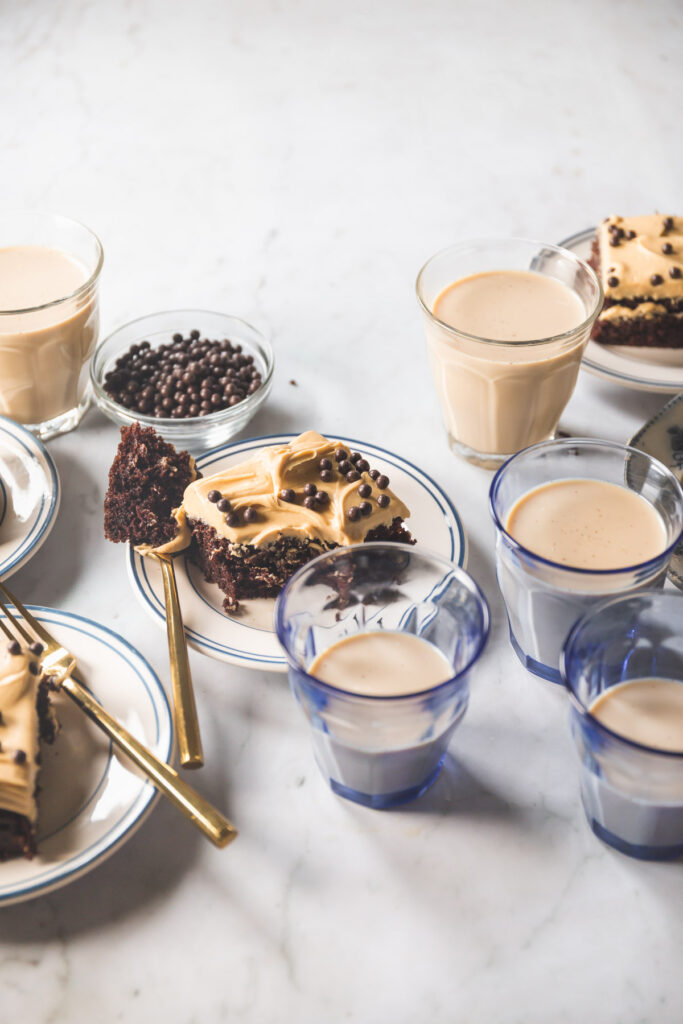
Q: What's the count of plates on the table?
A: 5